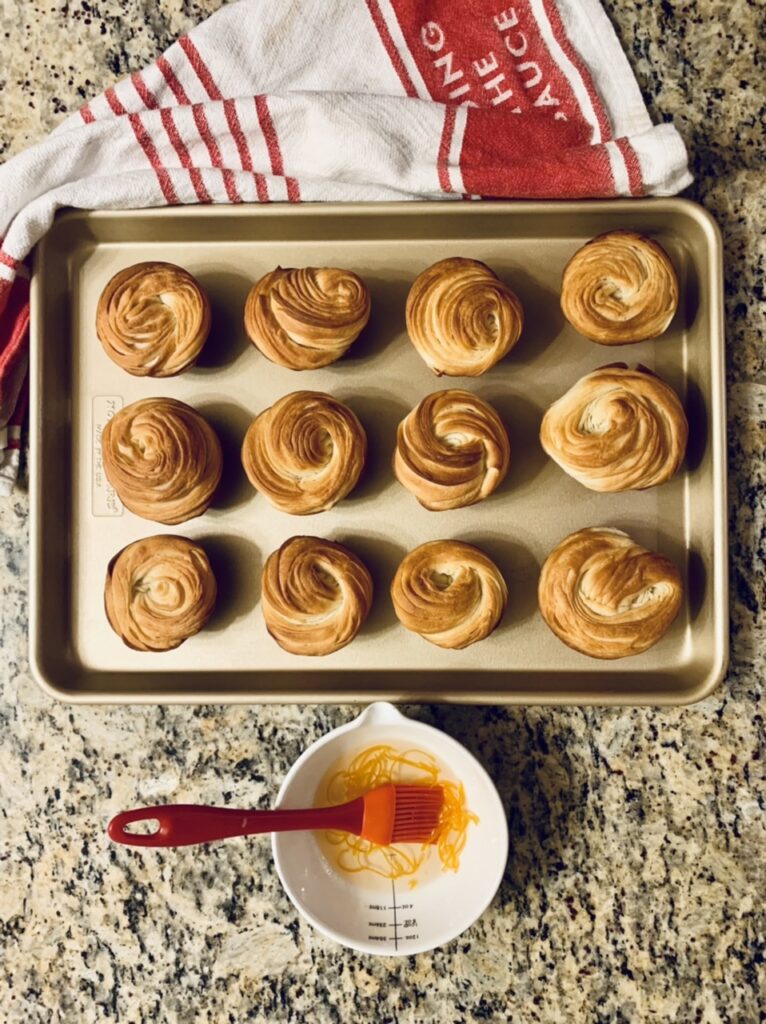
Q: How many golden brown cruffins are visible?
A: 12